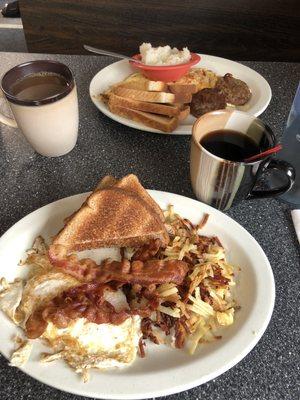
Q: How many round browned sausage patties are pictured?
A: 2